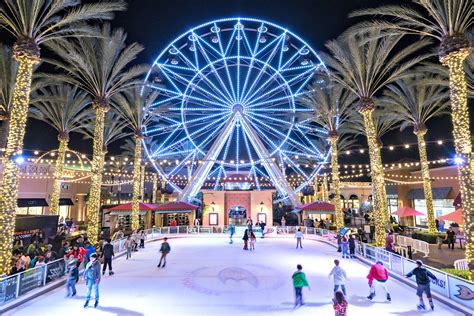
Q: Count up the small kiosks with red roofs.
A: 3